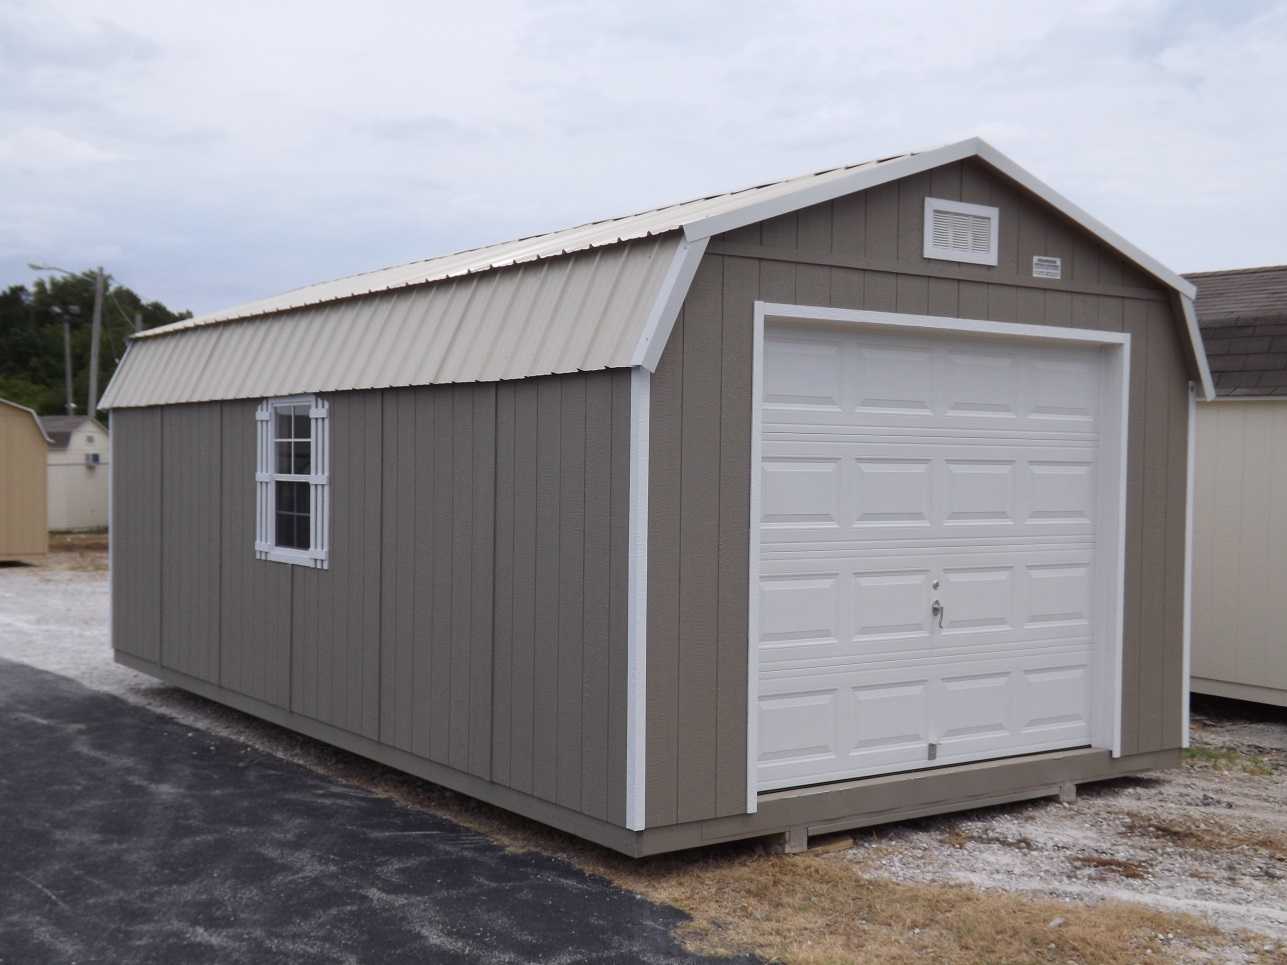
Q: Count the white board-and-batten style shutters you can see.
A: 2